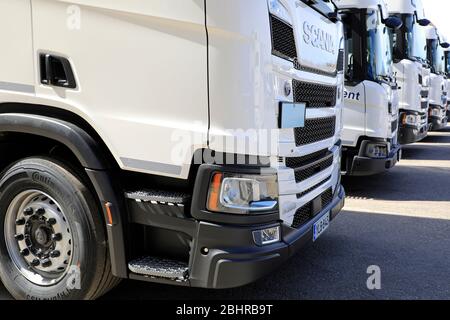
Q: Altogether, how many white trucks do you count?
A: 5